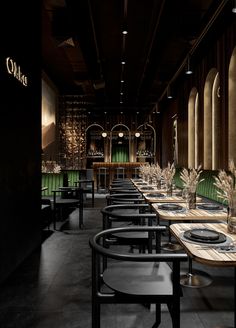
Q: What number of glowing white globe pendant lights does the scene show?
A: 3